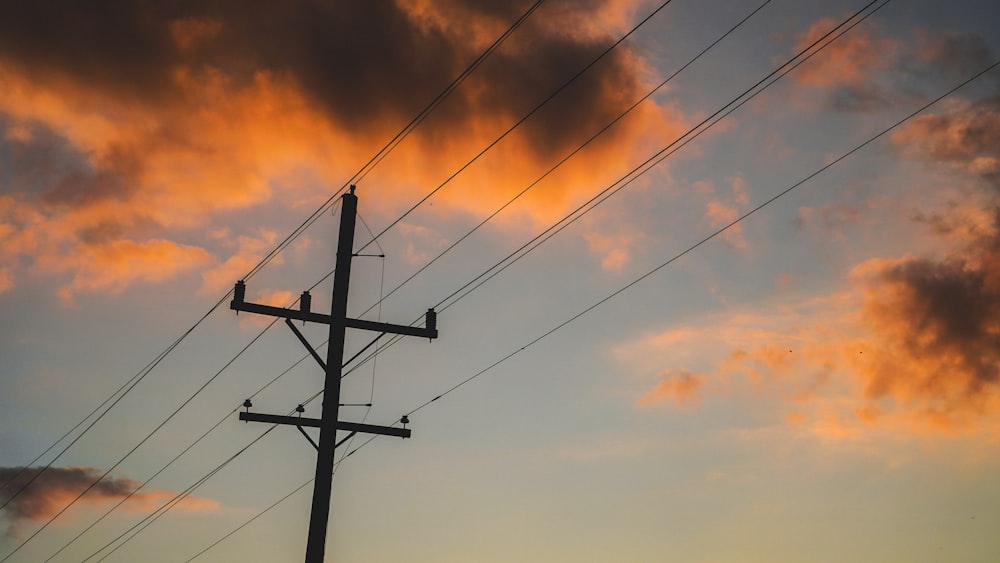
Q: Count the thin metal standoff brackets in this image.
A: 2